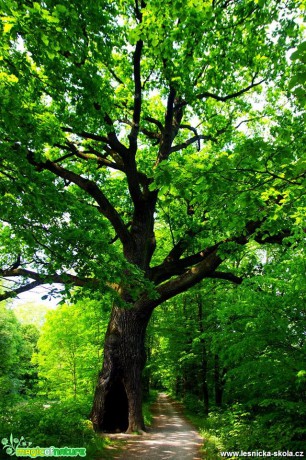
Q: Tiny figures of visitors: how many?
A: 0